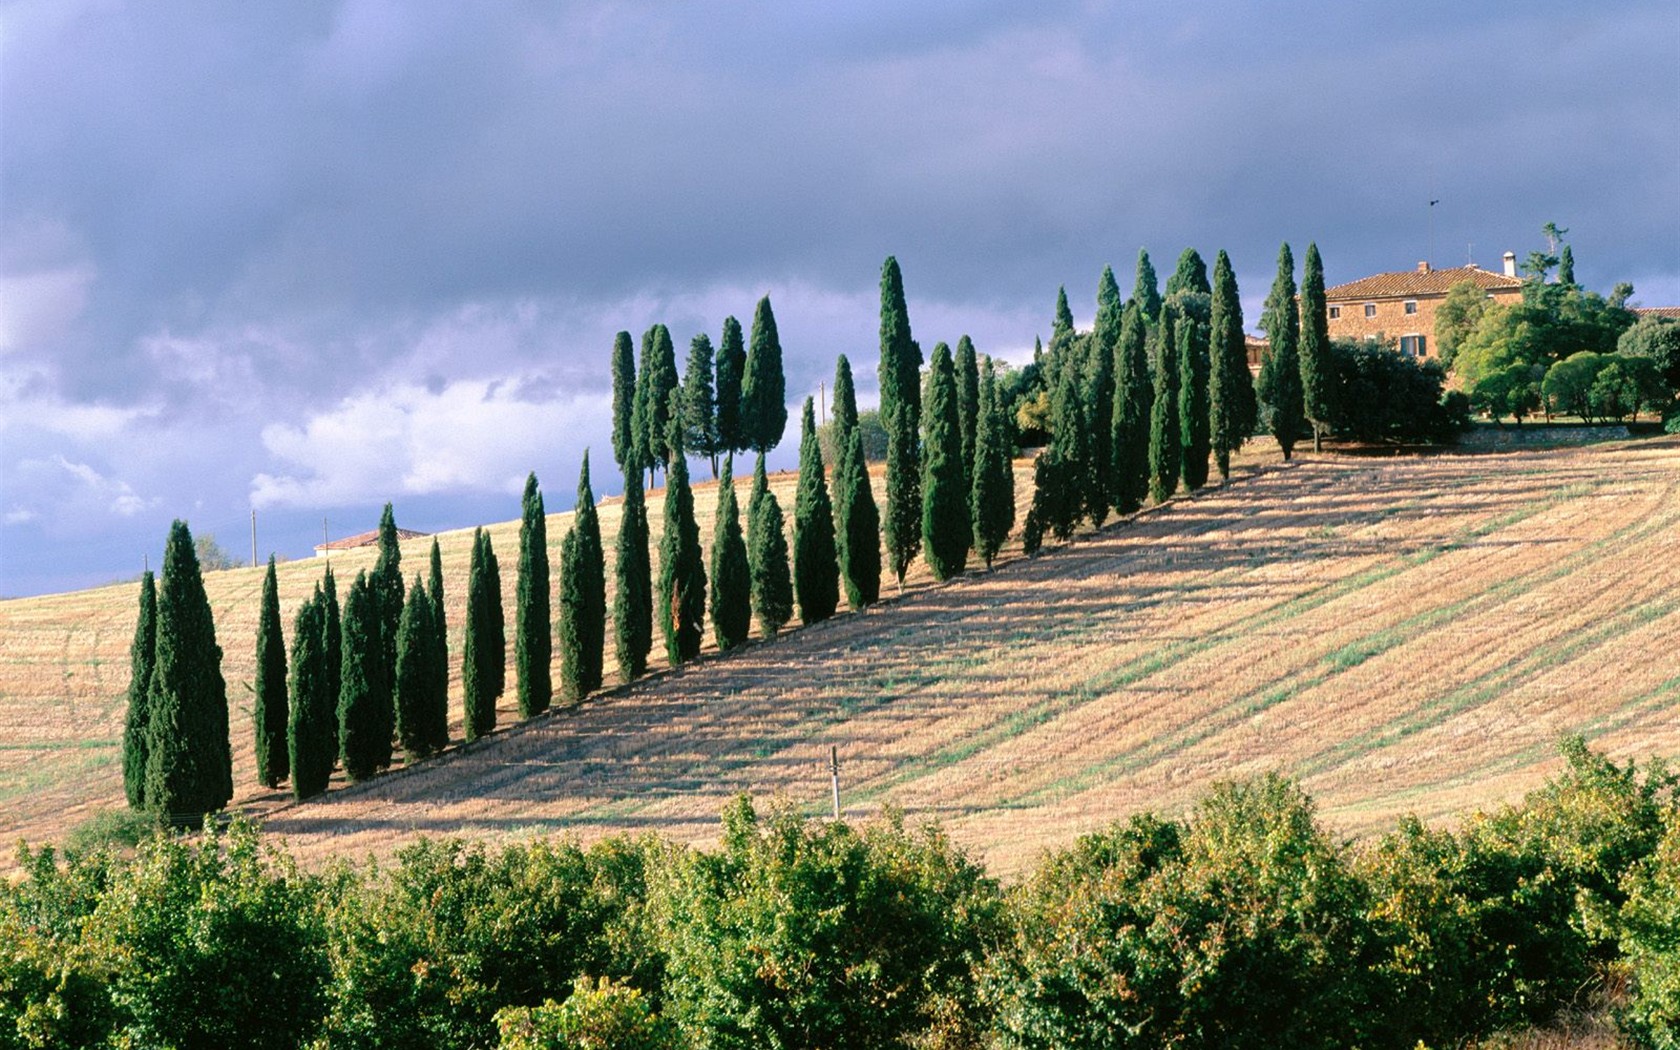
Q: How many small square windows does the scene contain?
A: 3